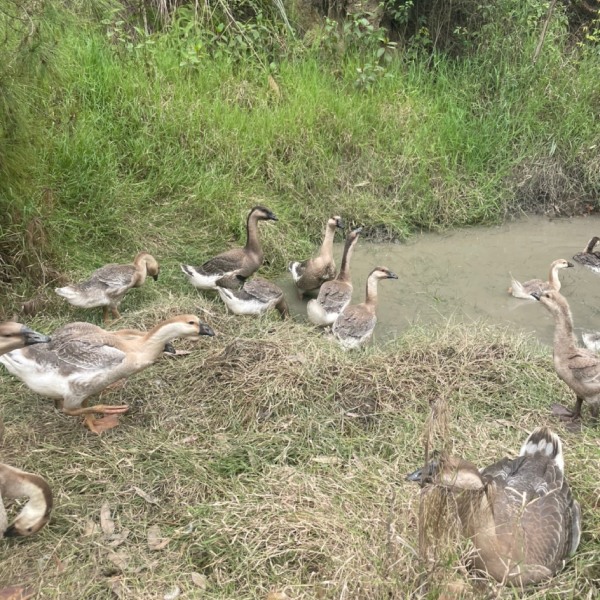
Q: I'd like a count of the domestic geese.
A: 15